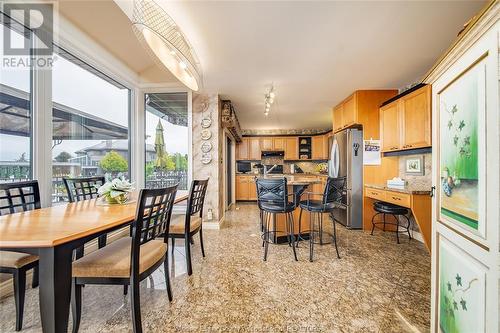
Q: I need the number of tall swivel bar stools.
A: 2